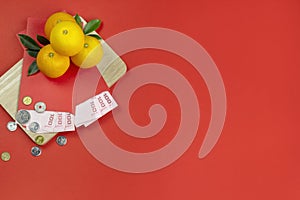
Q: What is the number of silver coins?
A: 6